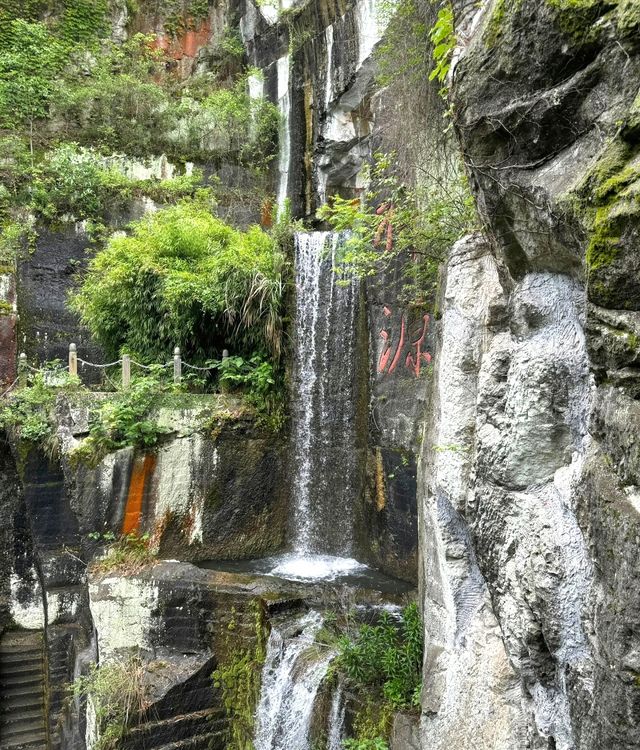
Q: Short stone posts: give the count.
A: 5